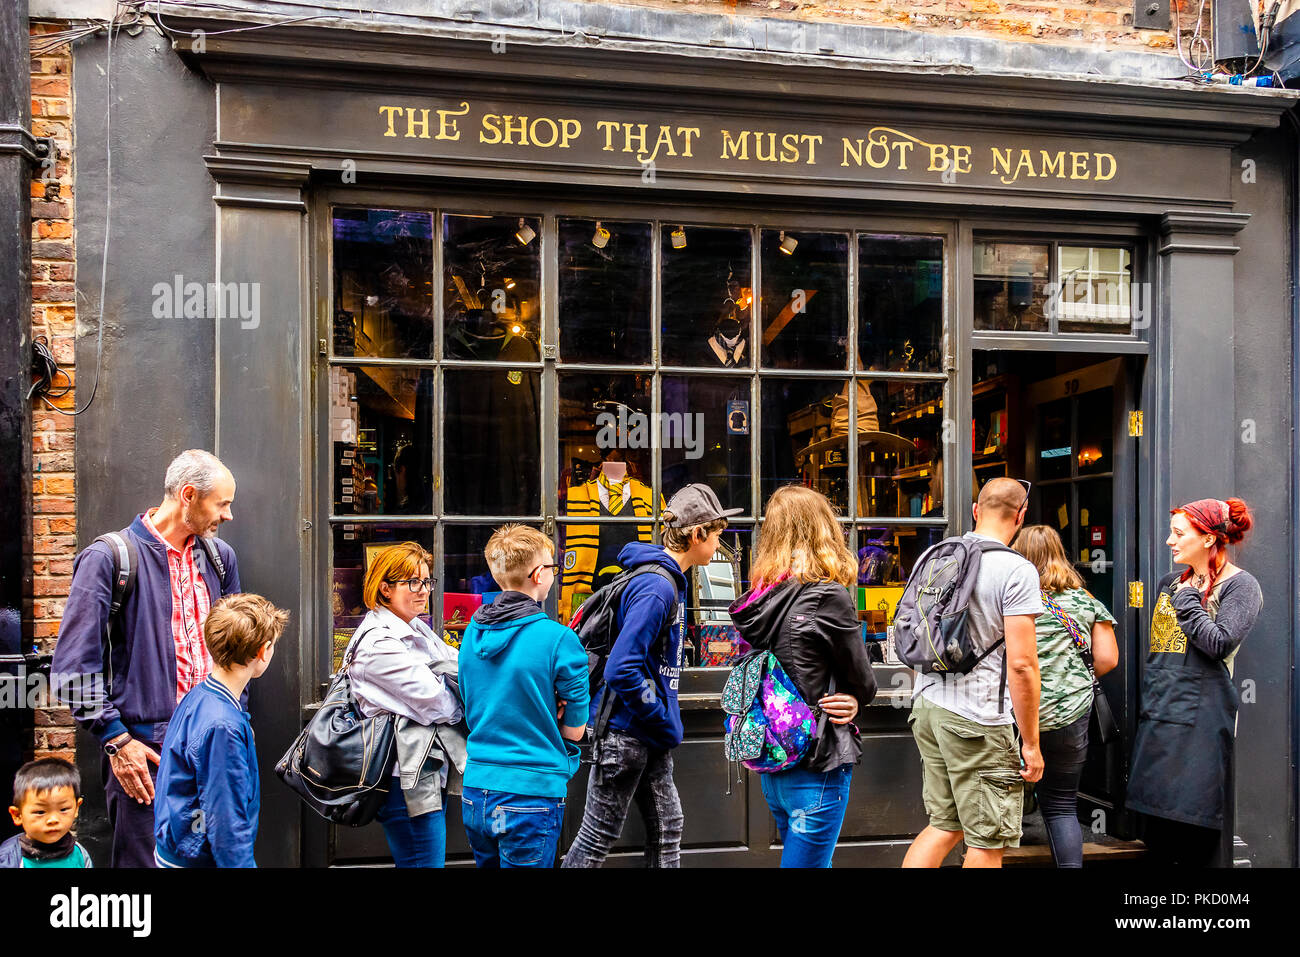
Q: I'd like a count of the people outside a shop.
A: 10